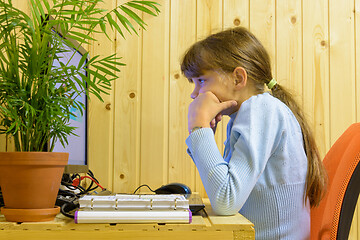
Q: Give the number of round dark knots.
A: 7